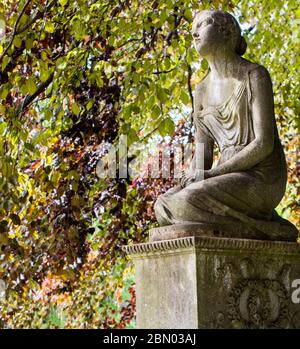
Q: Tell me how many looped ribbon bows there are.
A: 1